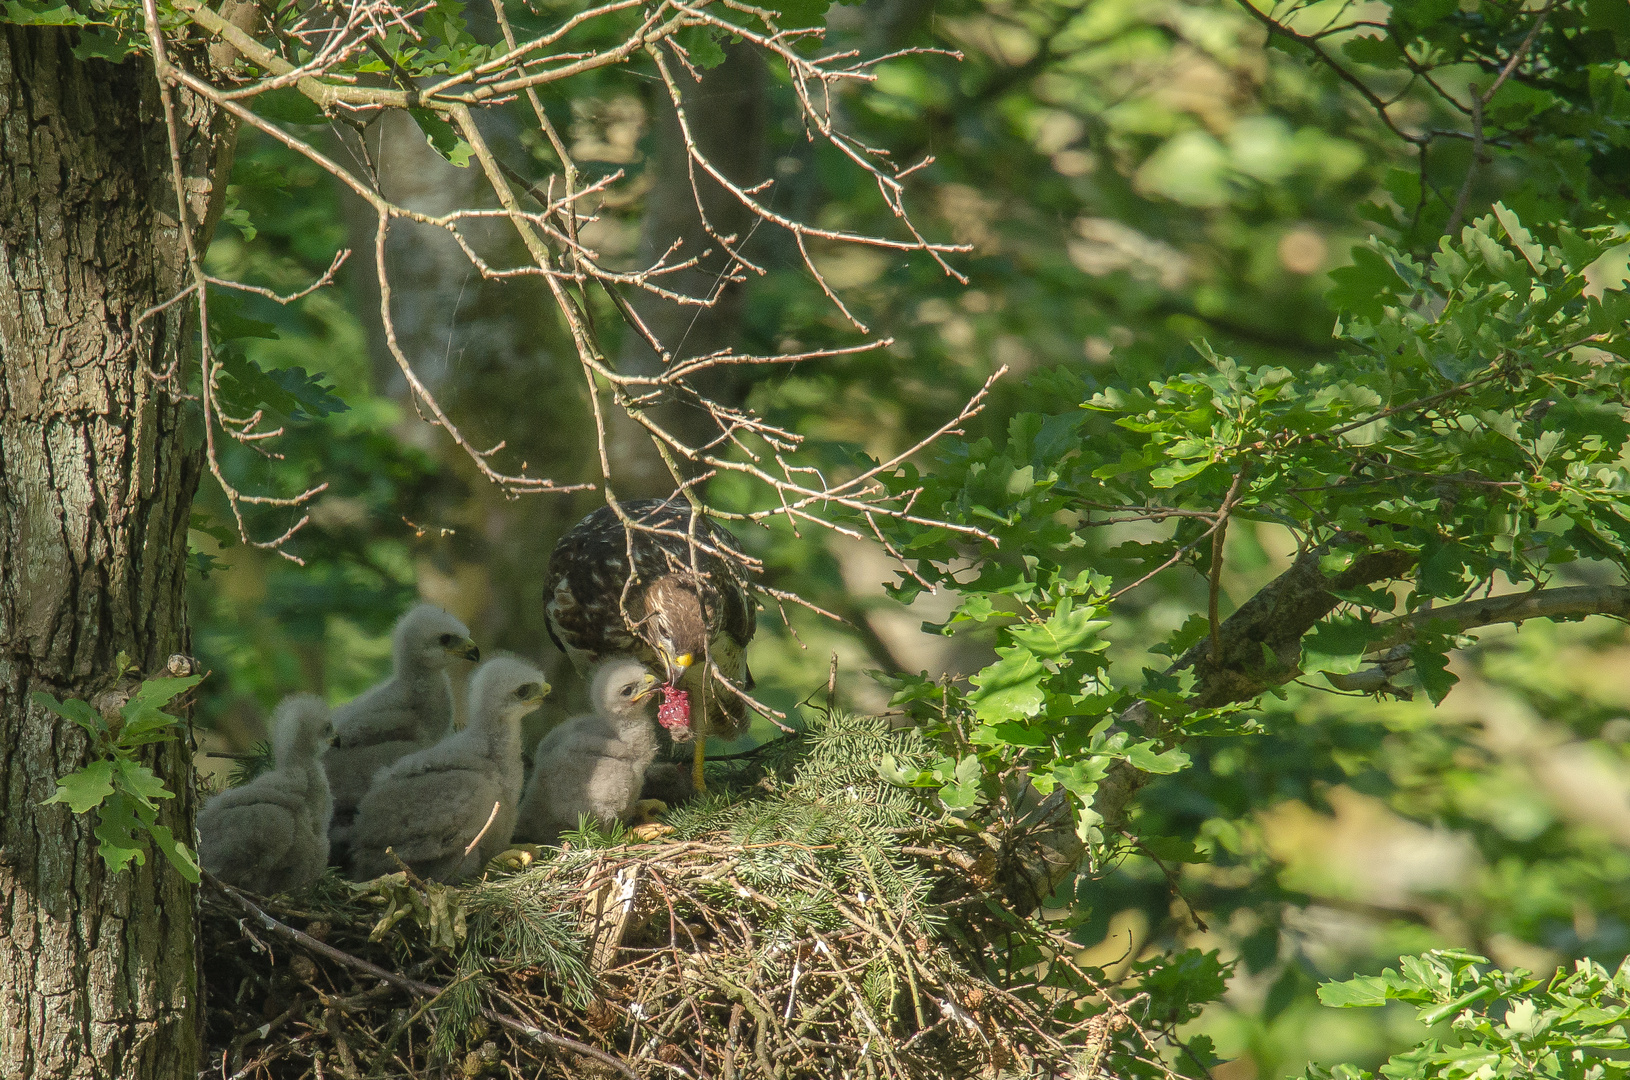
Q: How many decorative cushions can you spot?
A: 0